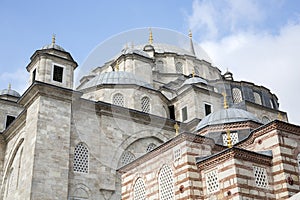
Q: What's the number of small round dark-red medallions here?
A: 4